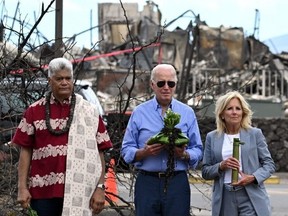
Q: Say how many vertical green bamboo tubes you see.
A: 1